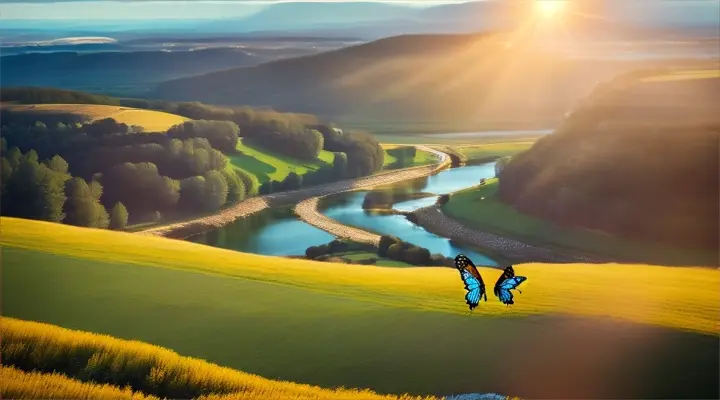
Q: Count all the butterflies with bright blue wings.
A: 2